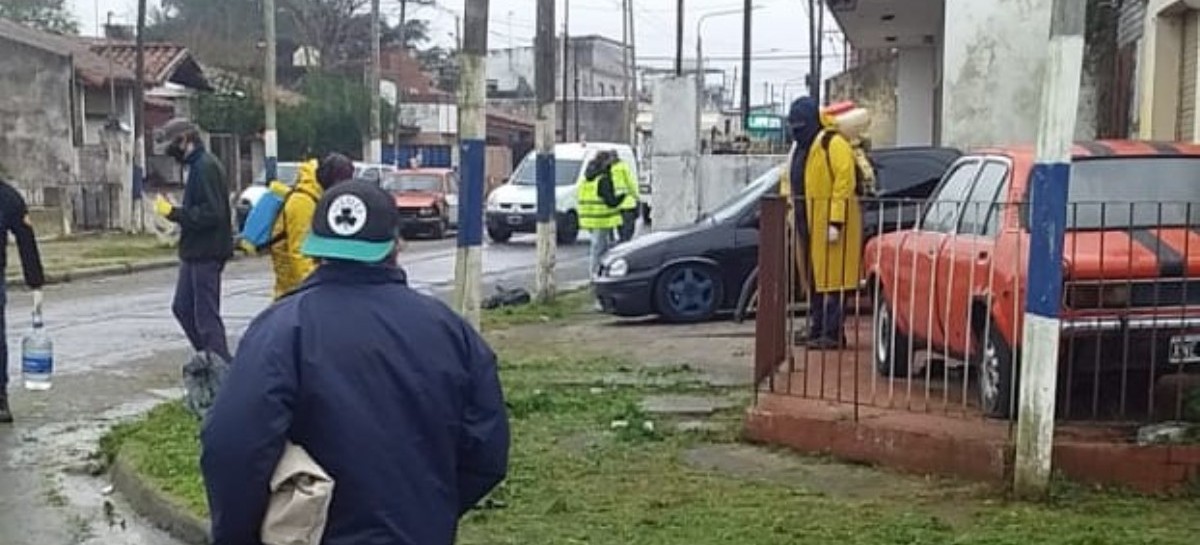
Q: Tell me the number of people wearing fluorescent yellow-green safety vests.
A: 2